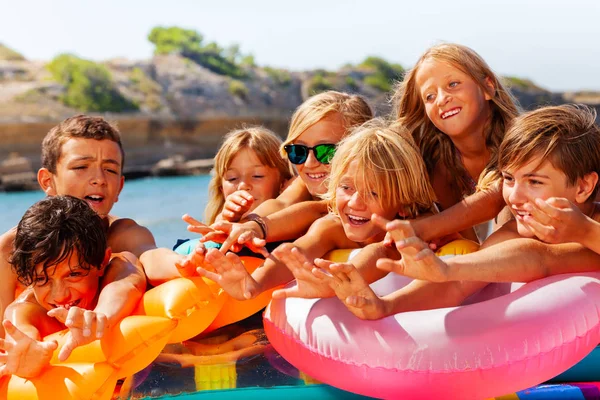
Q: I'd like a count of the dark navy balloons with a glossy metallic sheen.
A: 0